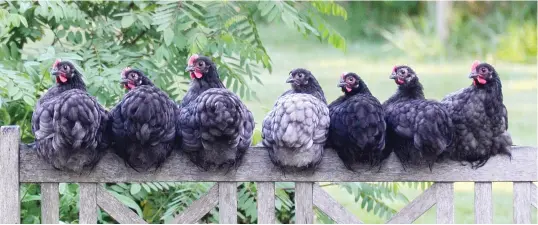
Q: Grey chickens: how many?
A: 1